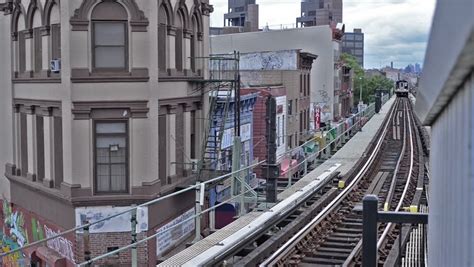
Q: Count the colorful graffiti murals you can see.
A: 1